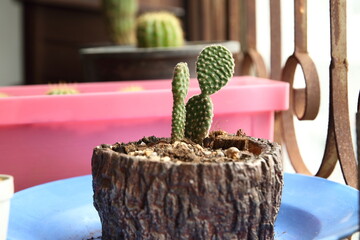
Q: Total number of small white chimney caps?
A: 0